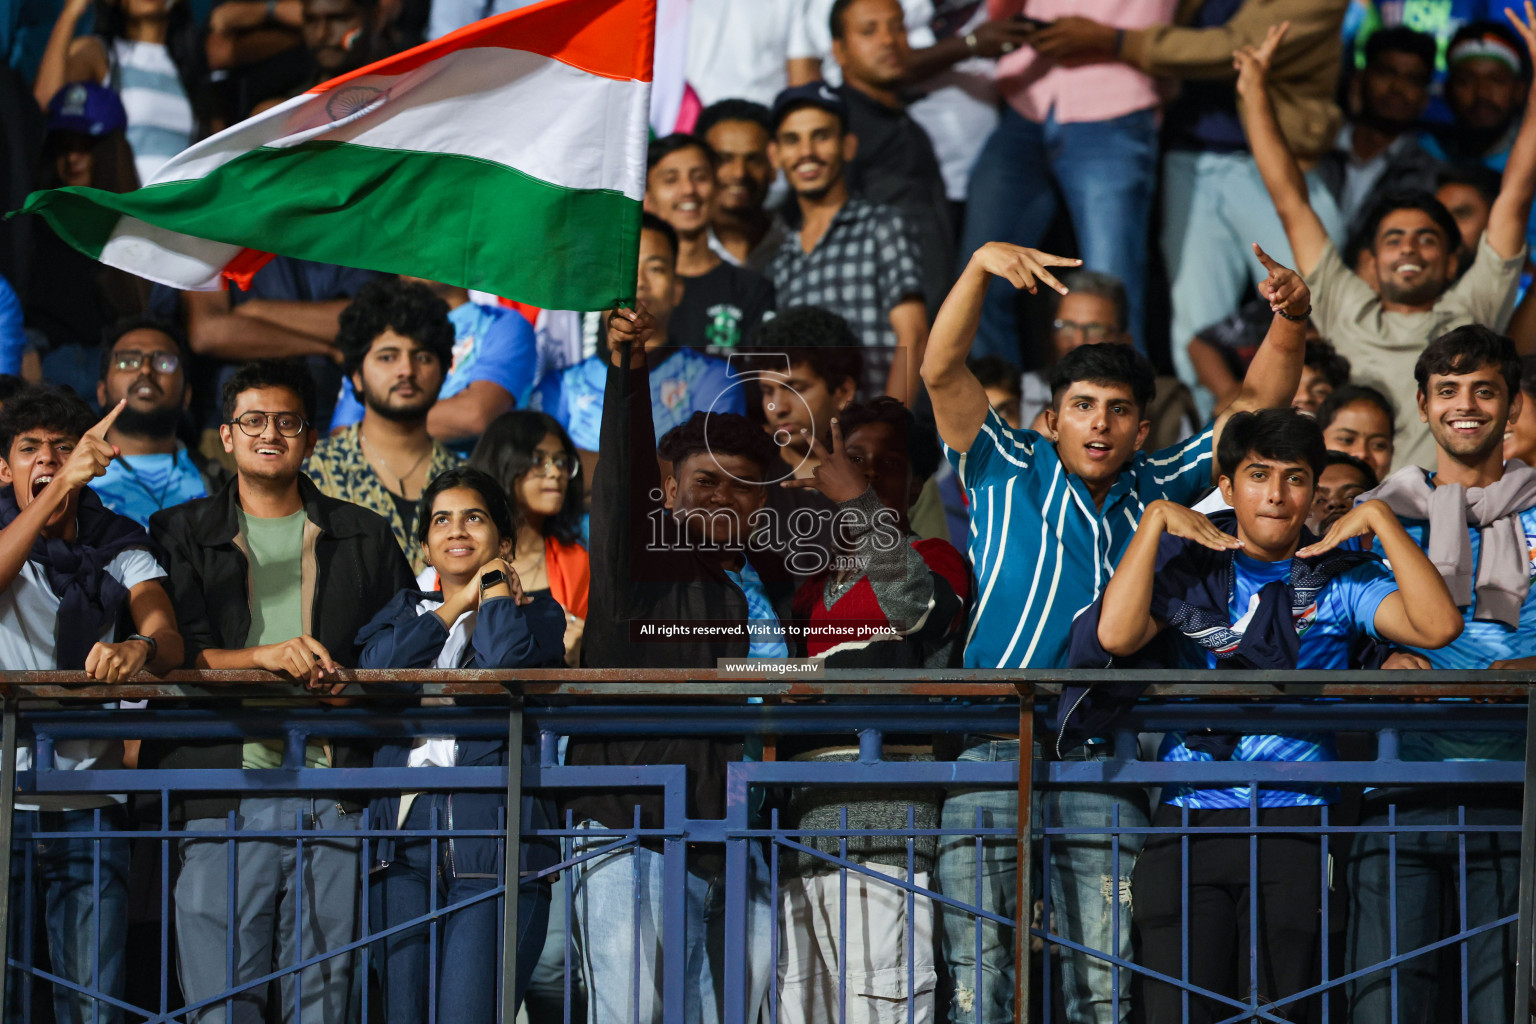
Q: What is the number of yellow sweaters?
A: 0